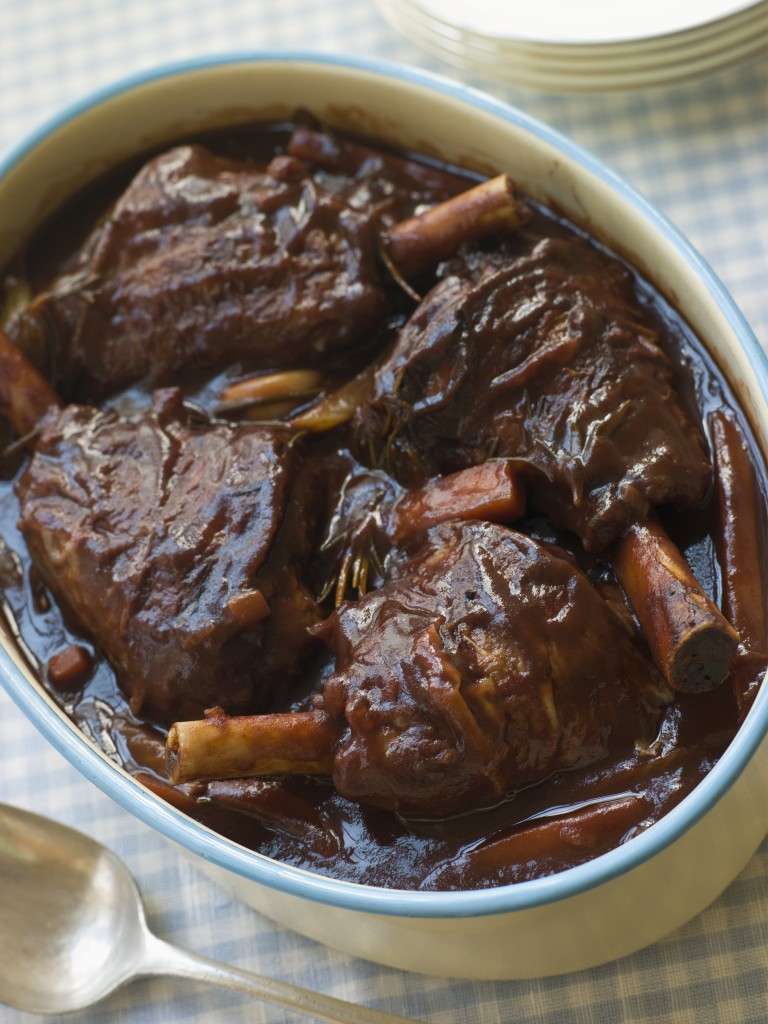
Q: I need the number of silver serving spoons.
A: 1